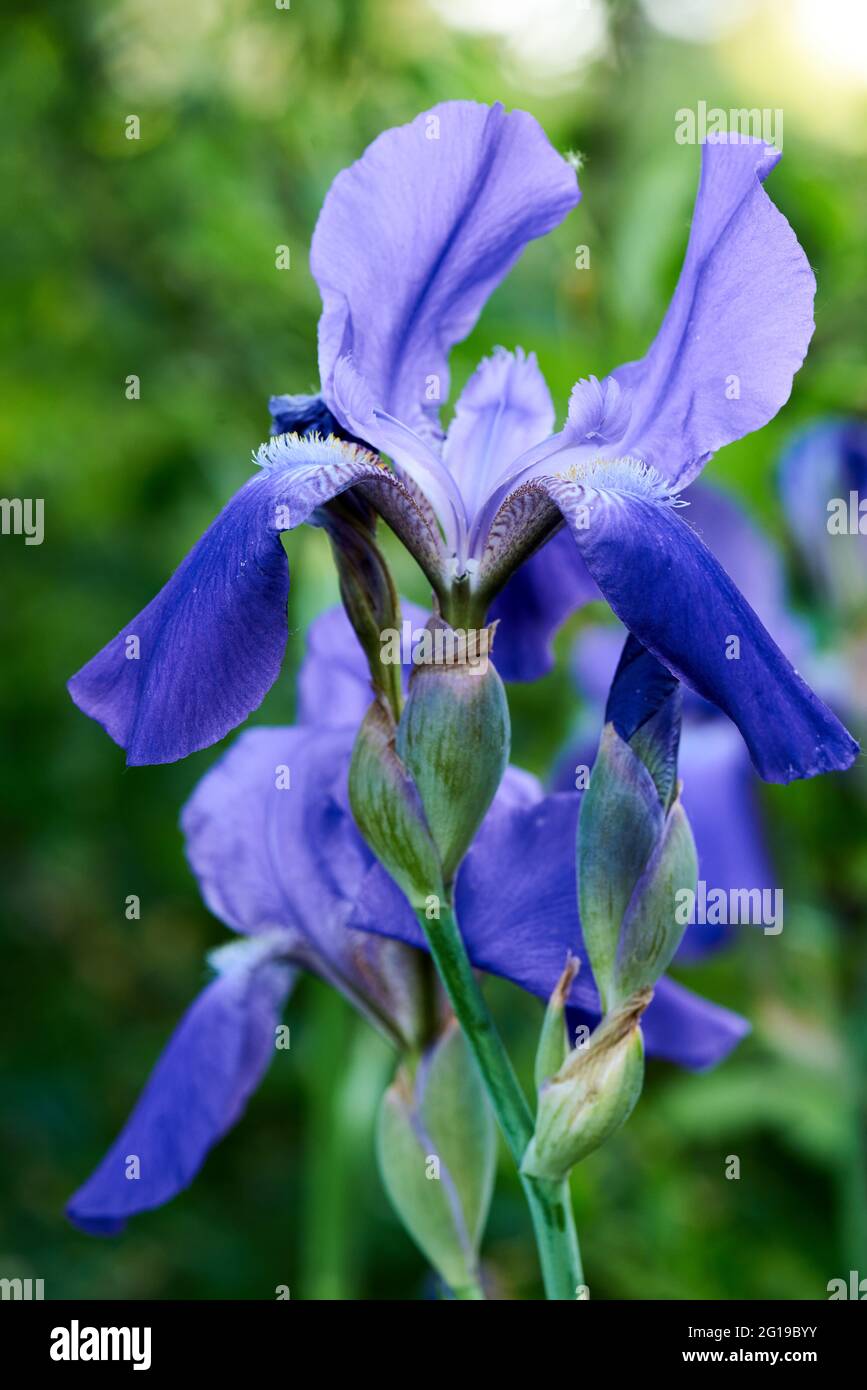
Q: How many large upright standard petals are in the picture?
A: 2